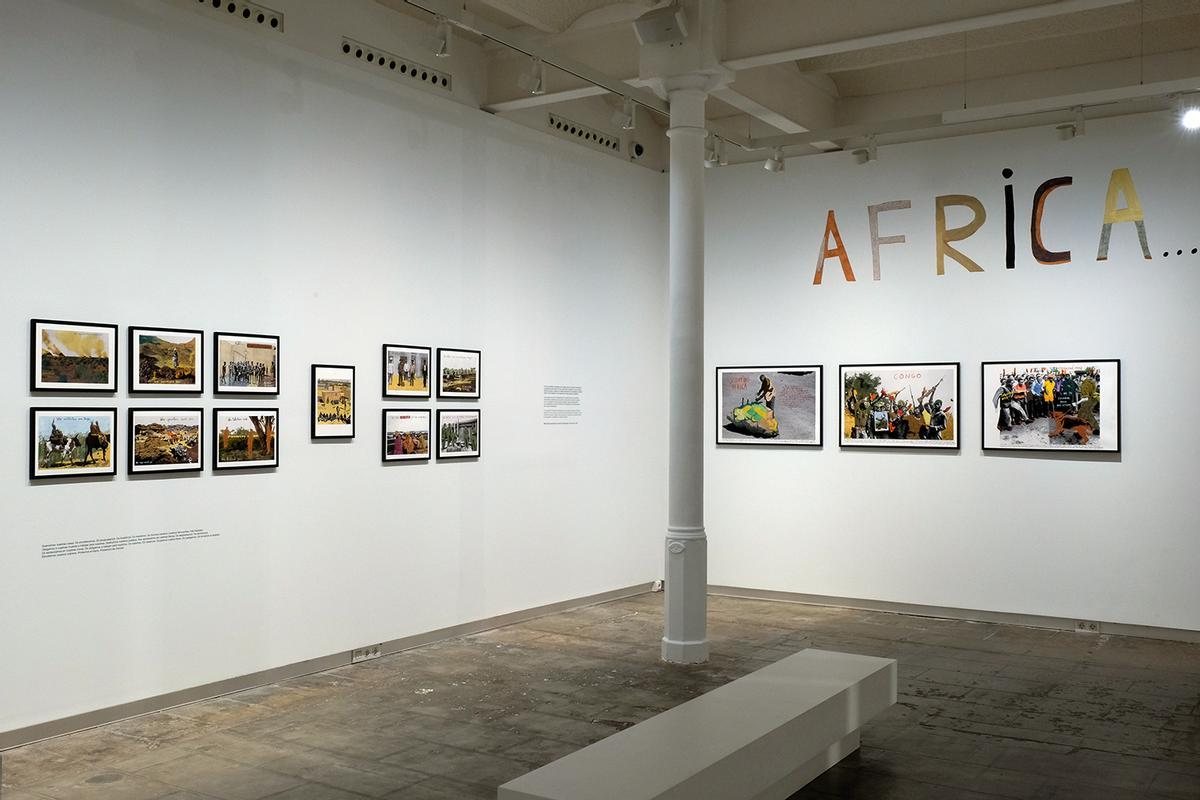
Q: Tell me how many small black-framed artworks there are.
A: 11